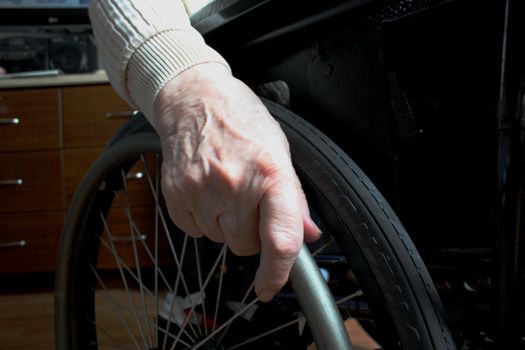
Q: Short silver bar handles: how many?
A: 6